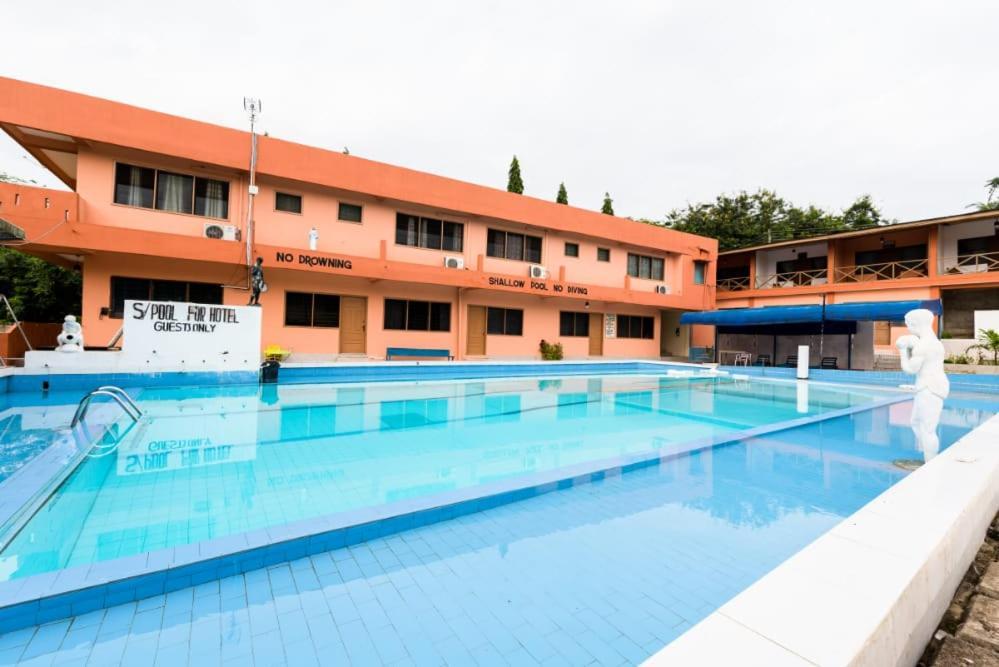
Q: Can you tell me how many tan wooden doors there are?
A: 3